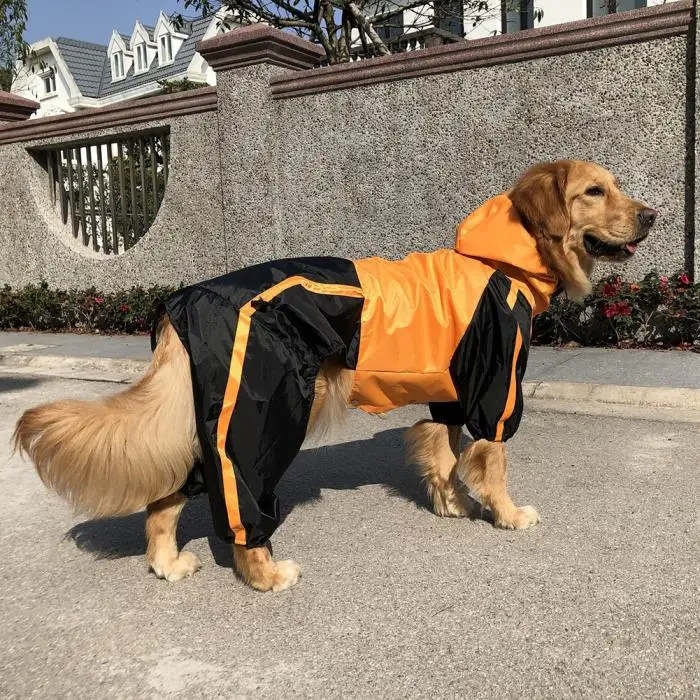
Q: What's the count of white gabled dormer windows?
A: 3